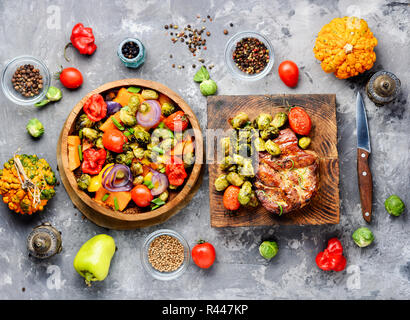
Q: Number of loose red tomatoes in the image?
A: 3